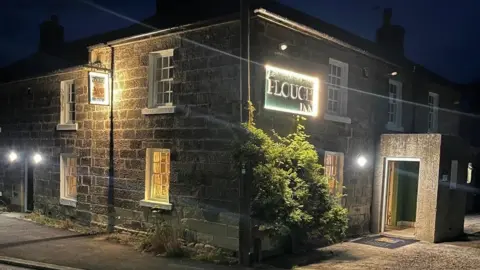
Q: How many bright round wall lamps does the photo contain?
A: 3